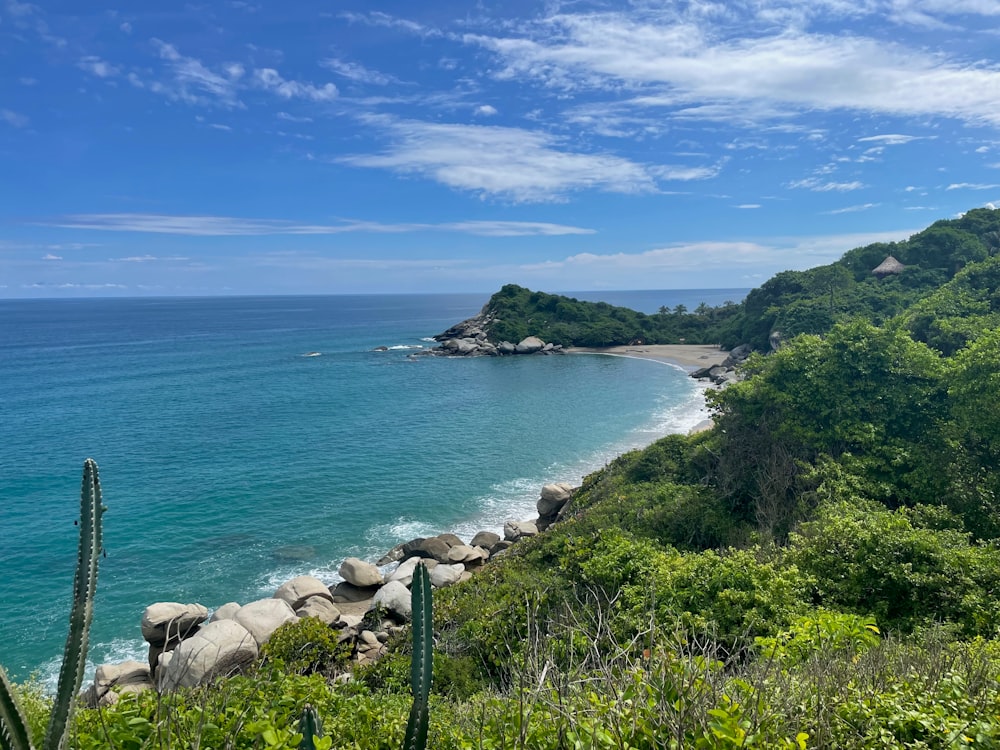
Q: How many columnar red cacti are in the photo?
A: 0